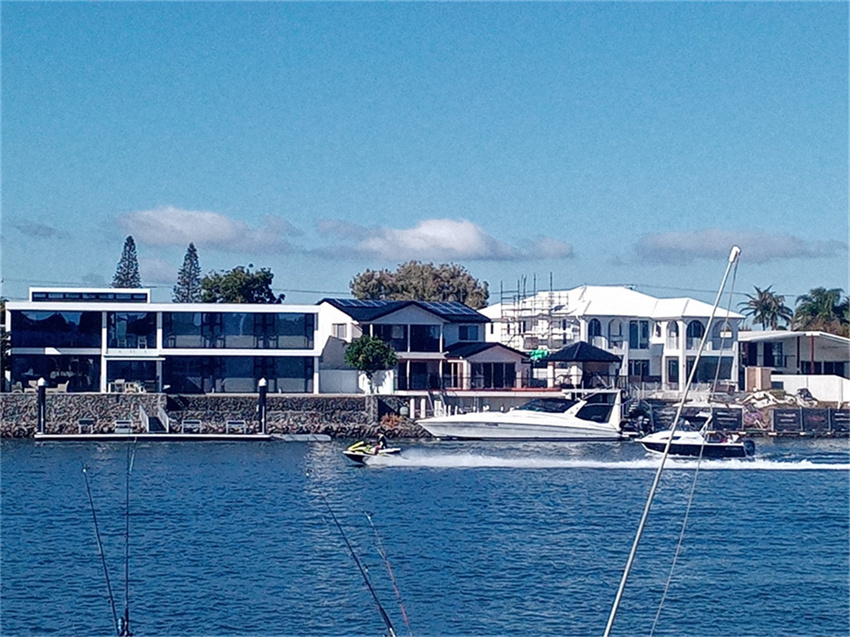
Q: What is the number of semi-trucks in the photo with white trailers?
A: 0